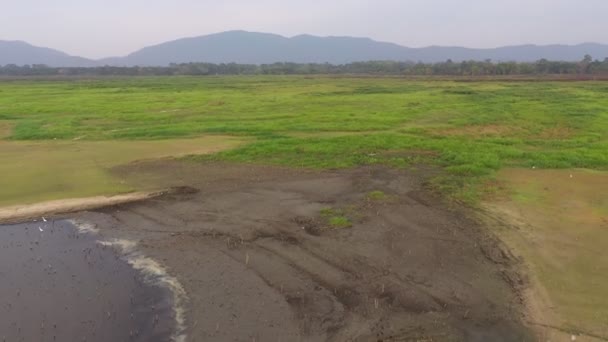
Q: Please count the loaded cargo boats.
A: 0